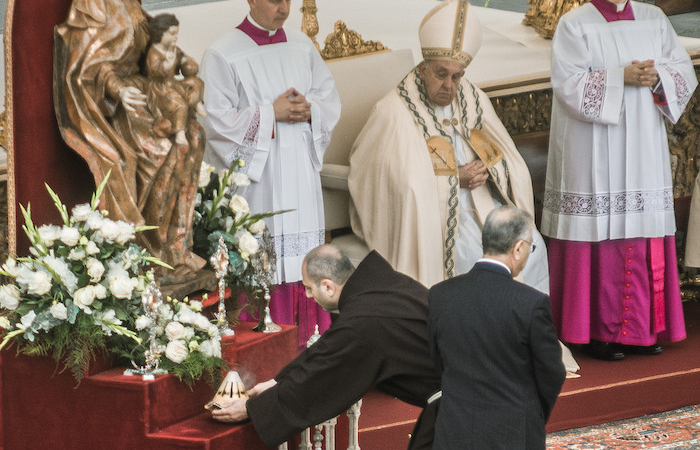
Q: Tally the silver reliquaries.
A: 3